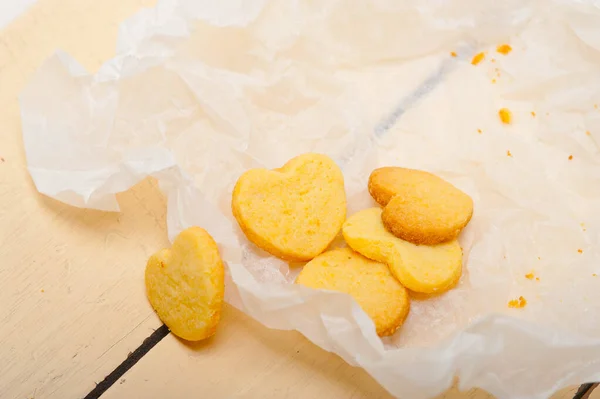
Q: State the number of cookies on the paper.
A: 4